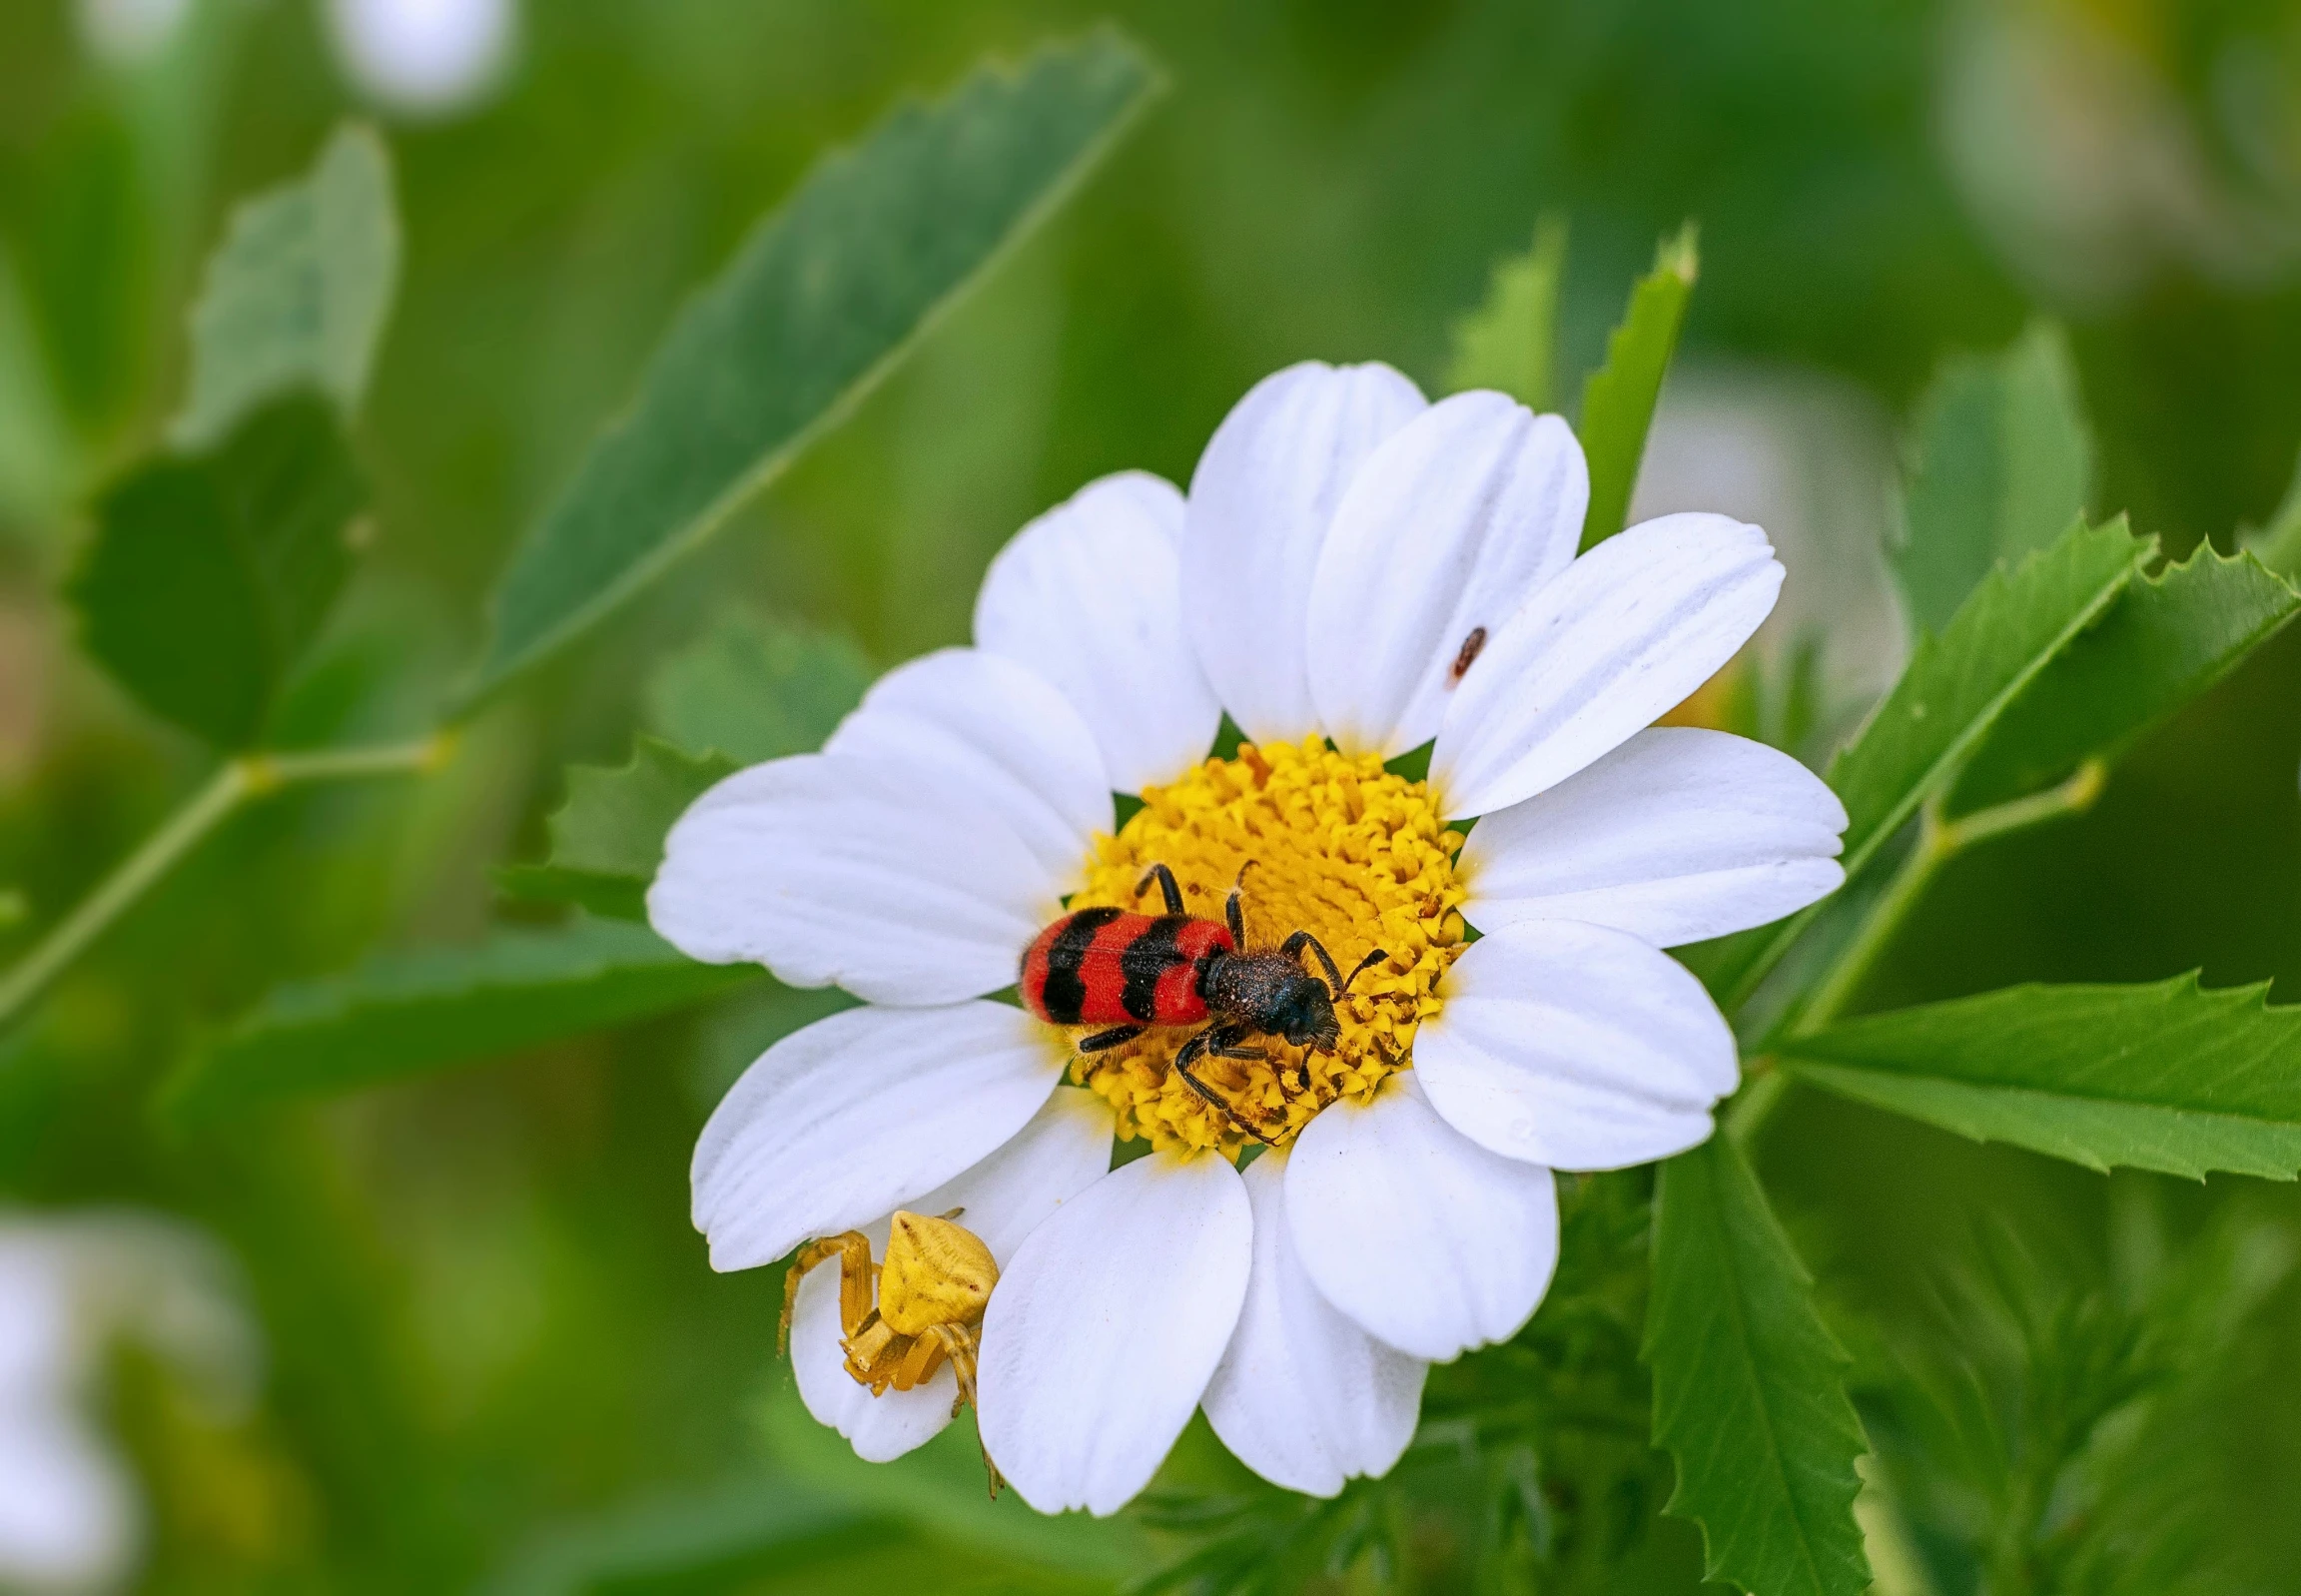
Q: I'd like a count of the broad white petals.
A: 13